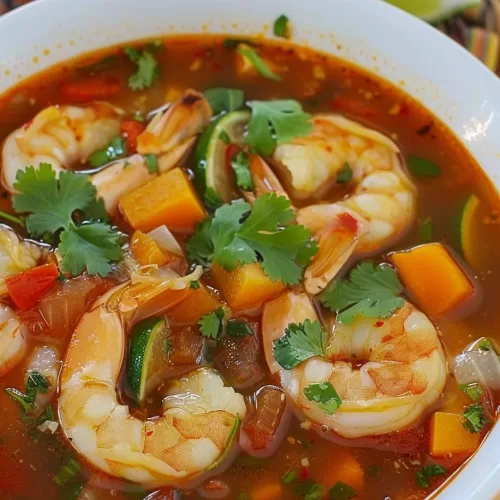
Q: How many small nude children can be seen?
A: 0